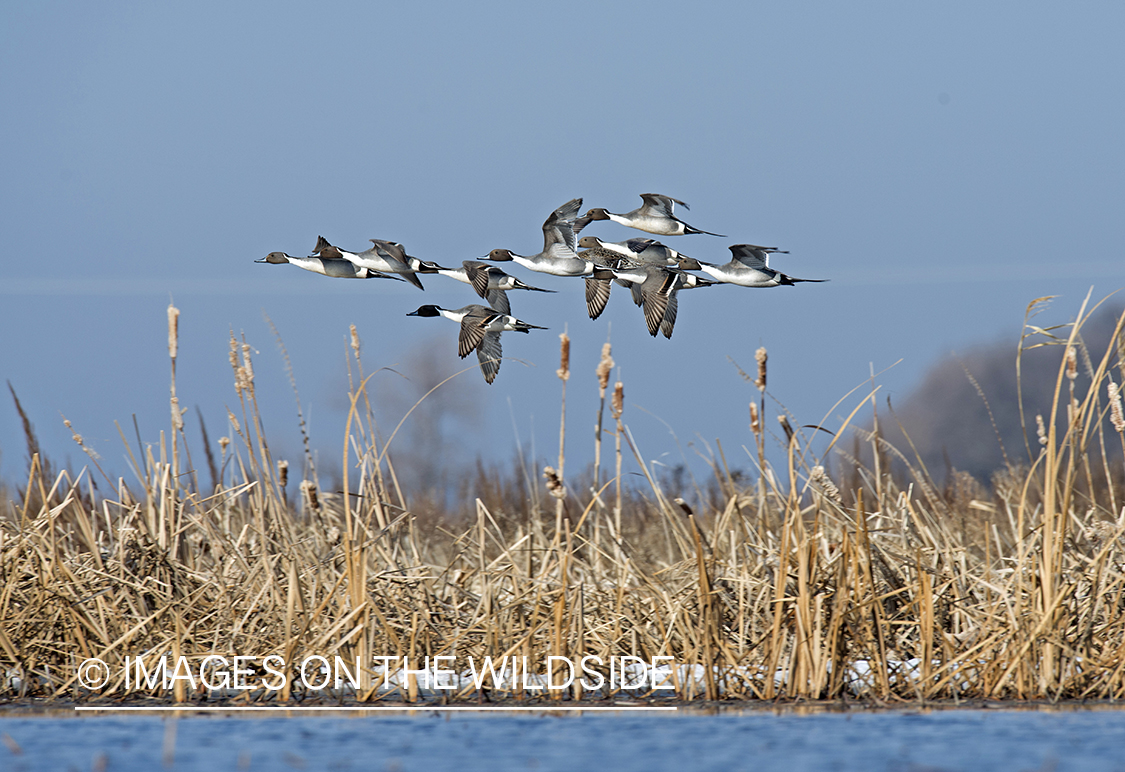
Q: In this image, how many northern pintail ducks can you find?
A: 10